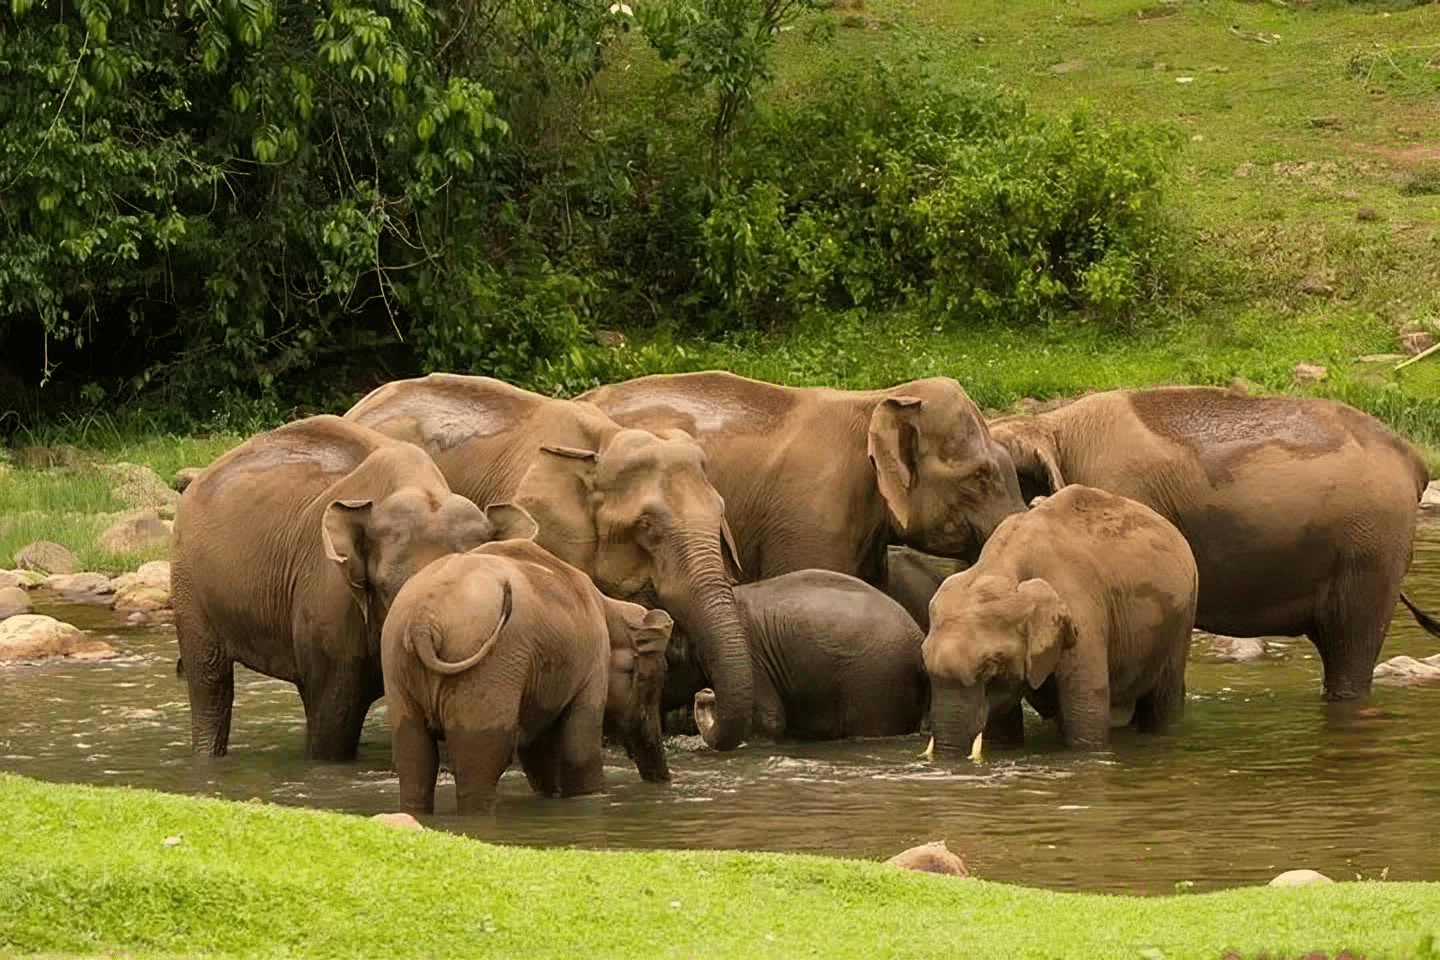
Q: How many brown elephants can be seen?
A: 6